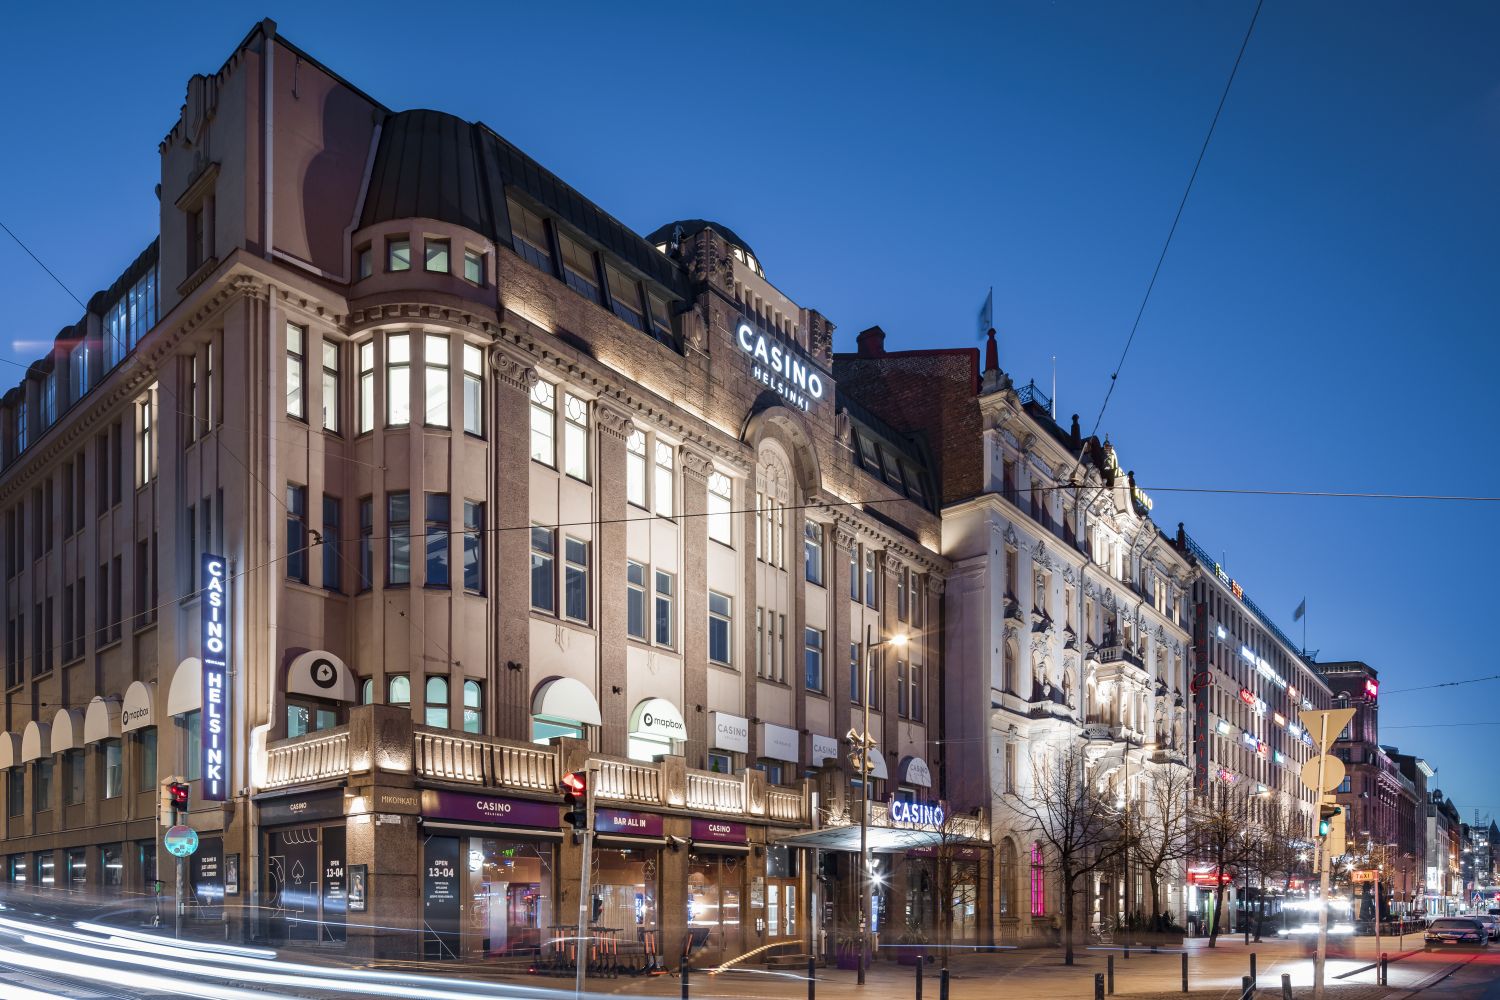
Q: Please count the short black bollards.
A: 12